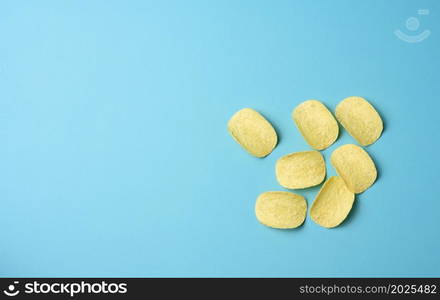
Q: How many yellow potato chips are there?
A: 7